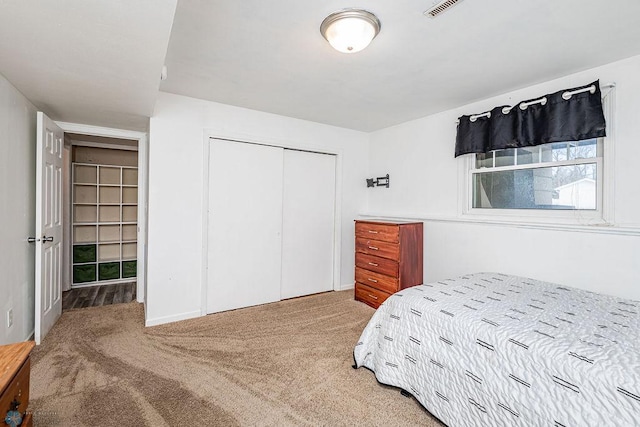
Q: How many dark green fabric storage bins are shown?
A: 4